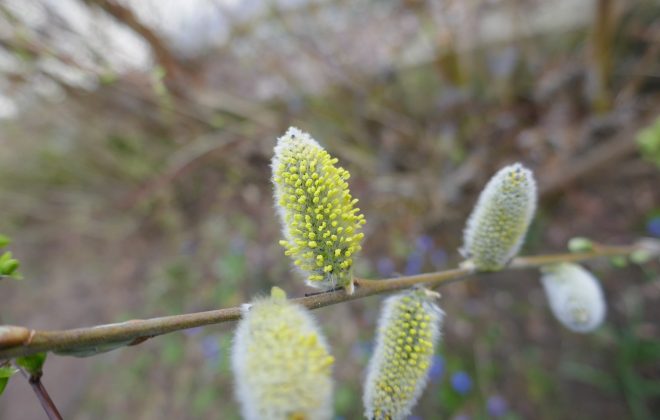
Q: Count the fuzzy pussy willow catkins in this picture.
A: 5